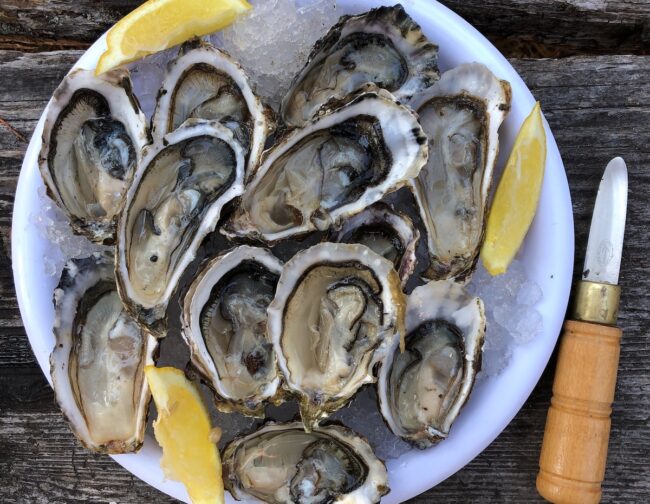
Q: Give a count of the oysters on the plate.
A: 12